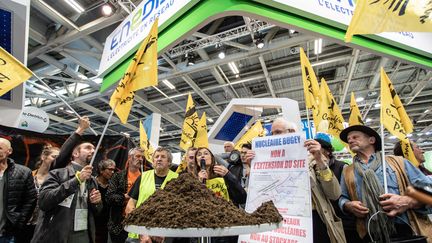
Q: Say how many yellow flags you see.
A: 11